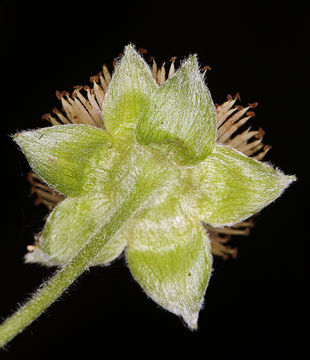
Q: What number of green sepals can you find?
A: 6